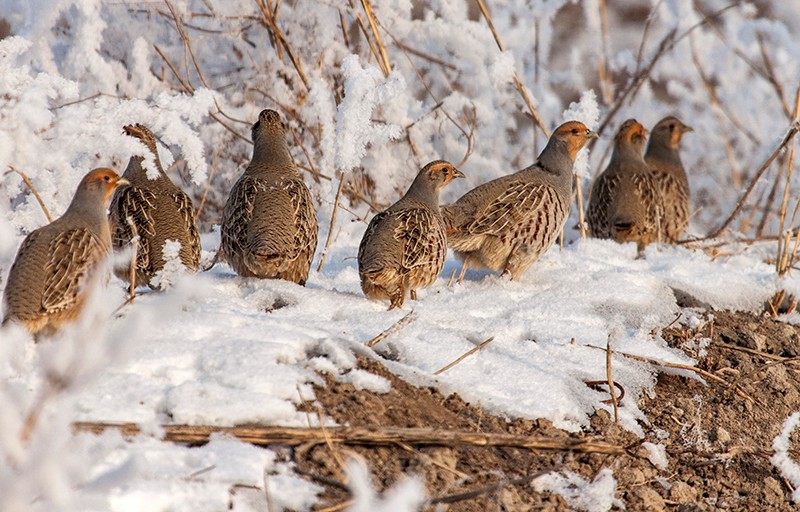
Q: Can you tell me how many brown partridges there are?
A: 7